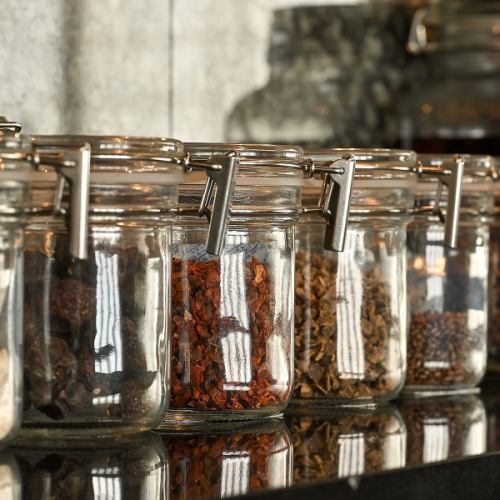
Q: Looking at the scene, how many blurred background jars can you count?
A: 2